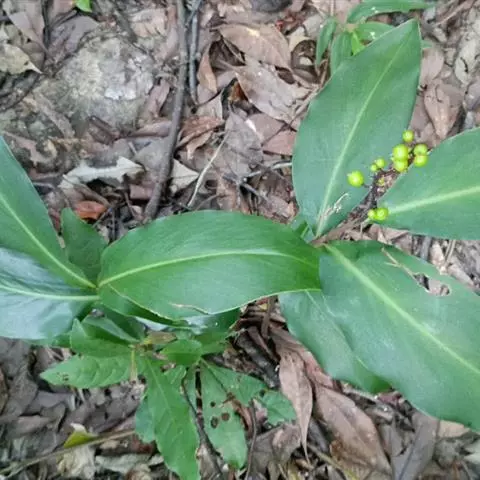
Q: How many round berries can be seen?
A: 10